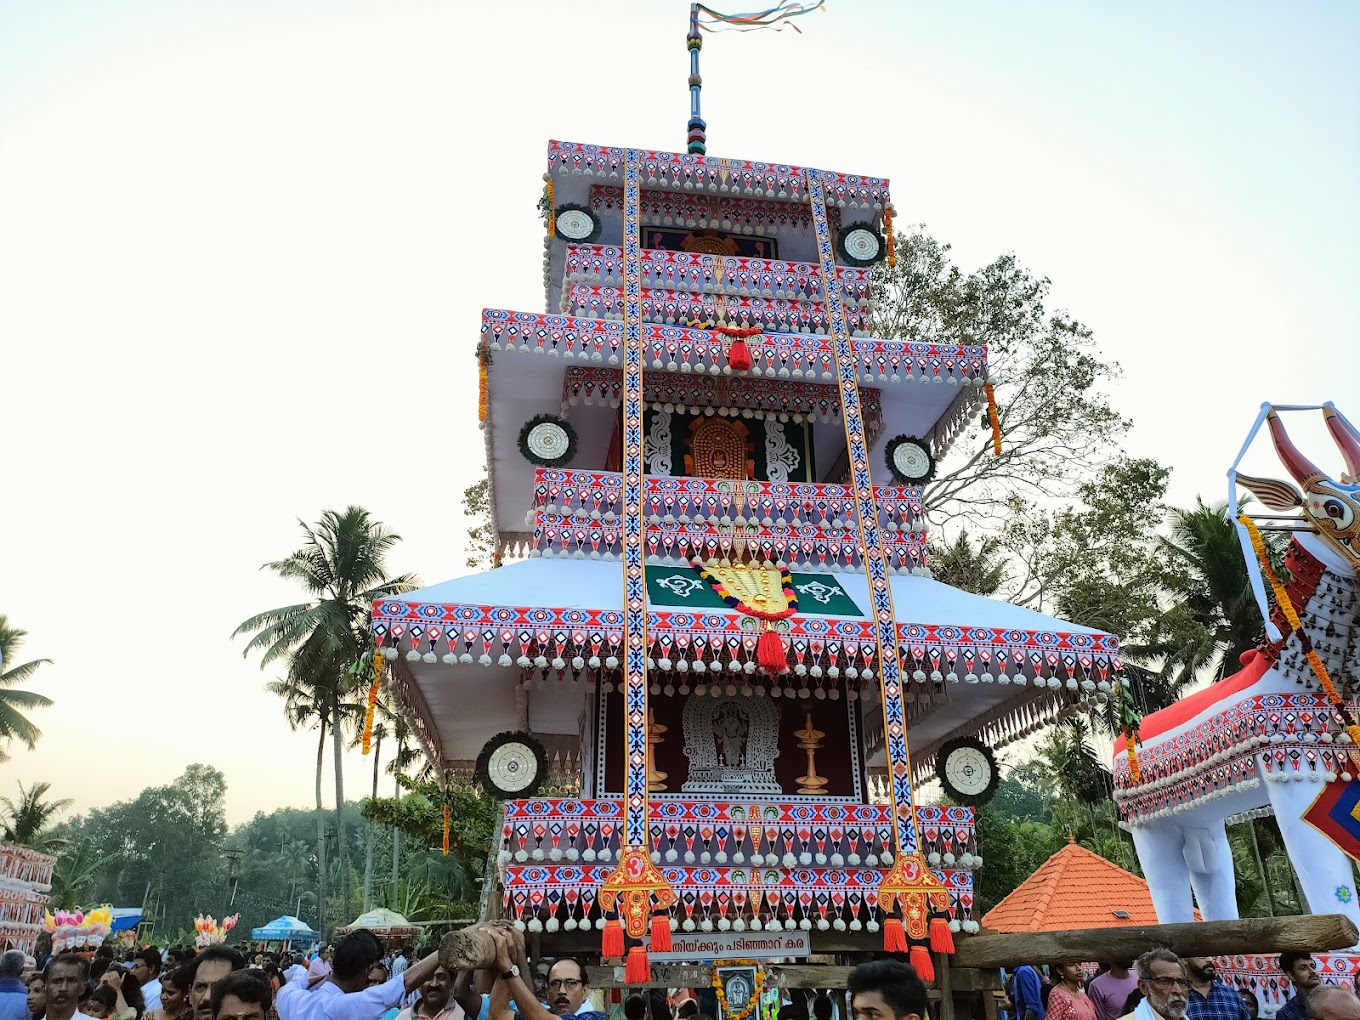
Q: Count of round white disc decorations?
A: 6